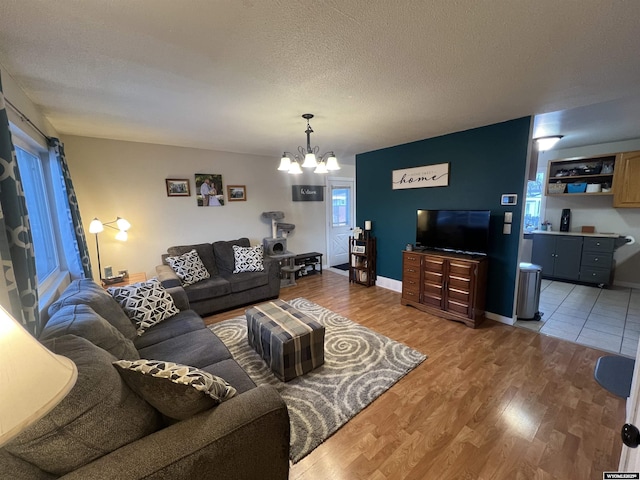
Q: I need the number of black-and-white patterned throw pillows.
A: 4